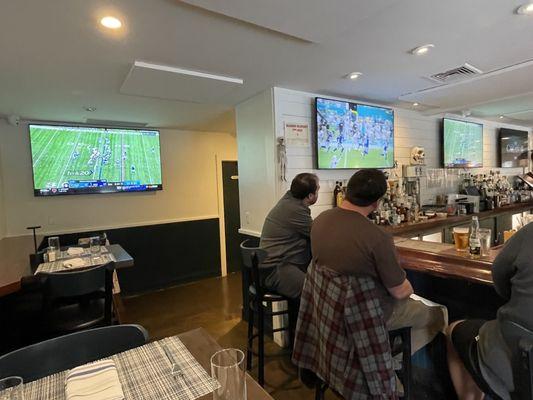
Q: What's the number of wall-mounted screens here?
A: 4